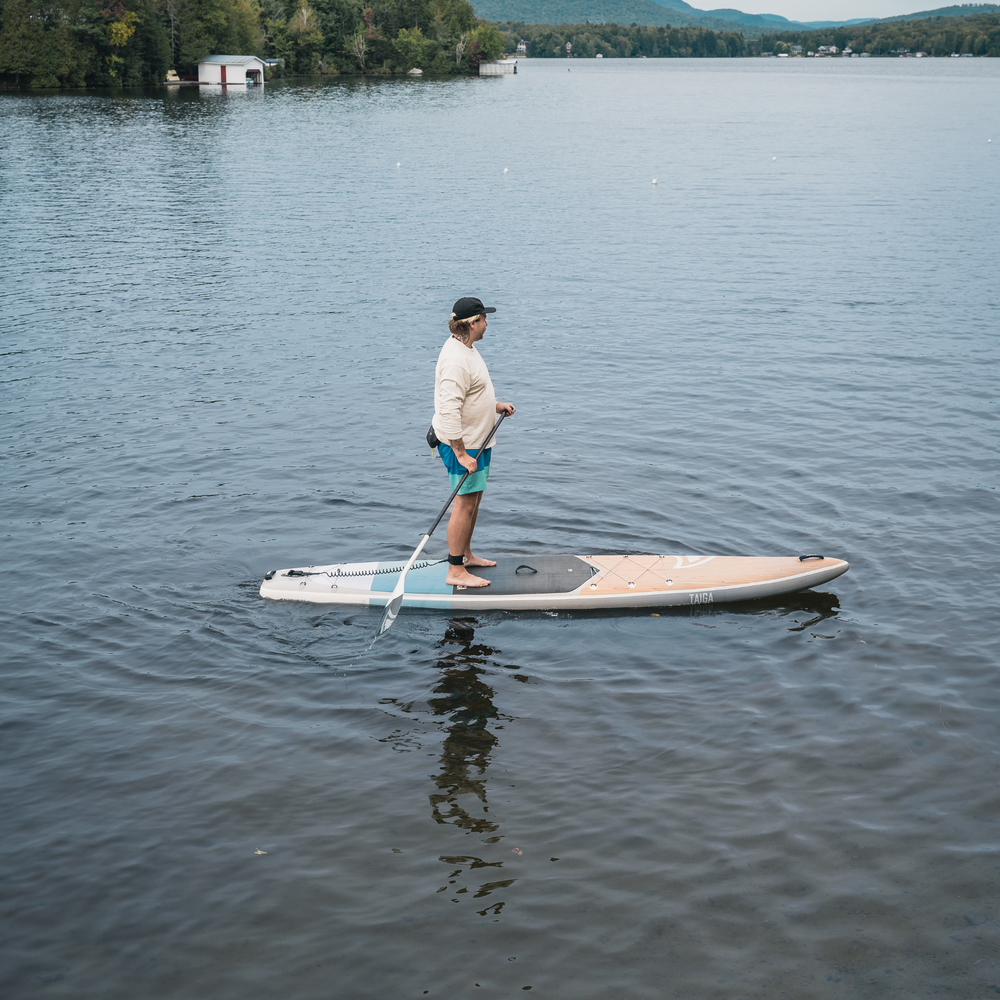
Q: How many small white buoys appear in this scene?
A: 5